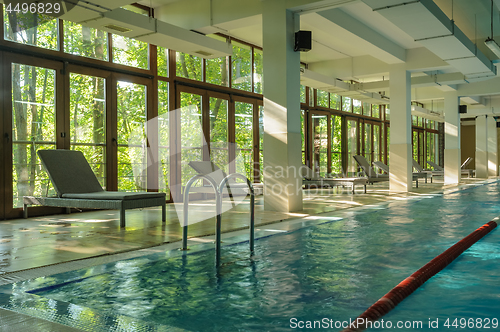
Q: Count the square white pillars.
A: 5